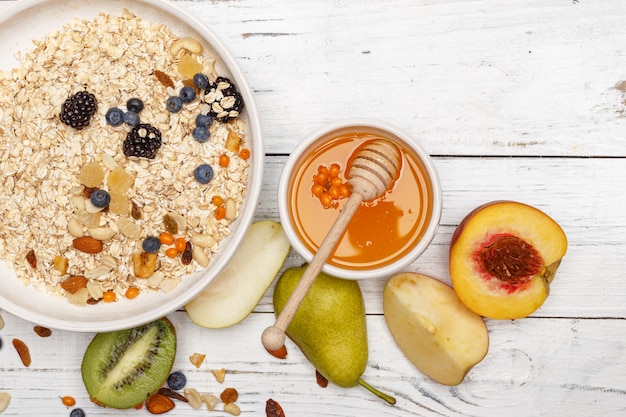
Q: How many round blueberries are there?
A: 13